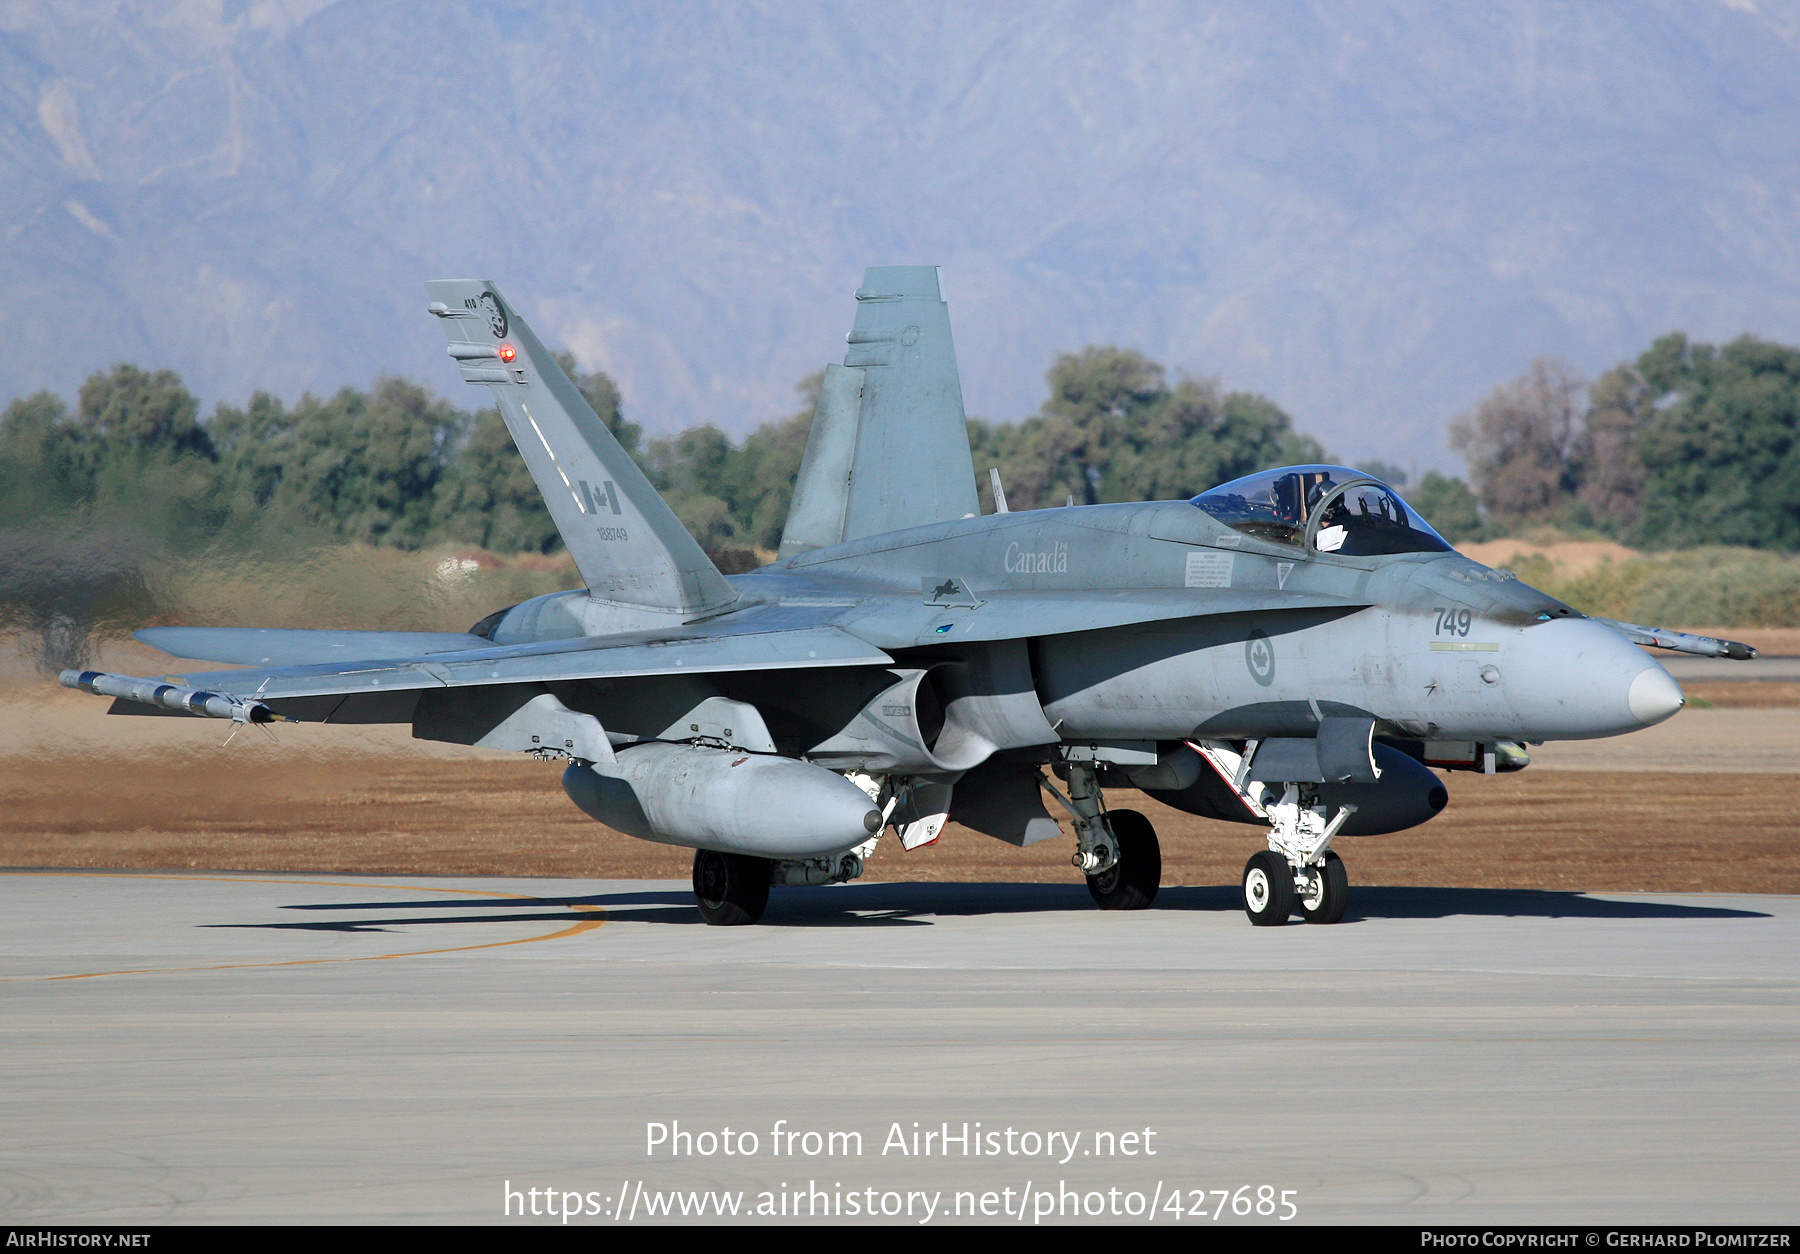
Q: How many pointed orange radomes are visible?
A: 0